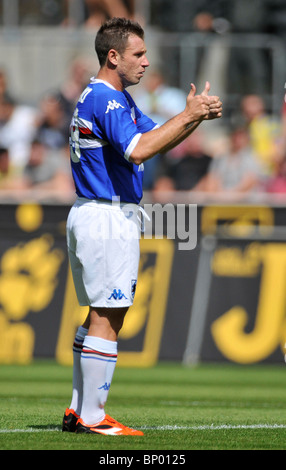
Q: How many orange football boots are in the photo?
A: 2